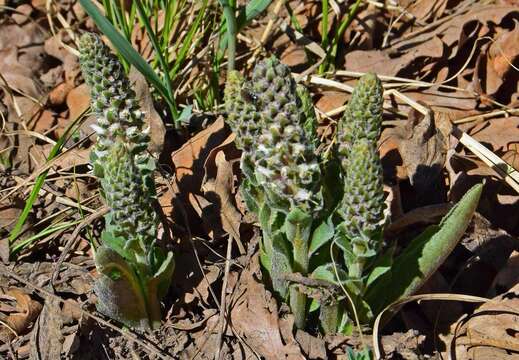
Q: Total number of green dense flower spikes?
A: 7